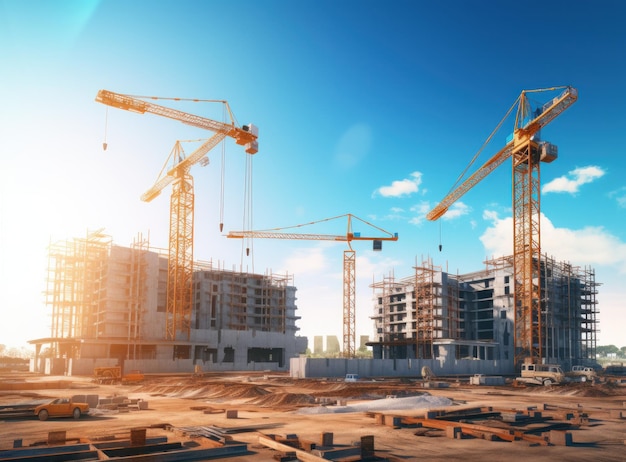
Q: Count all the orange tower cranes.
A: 4